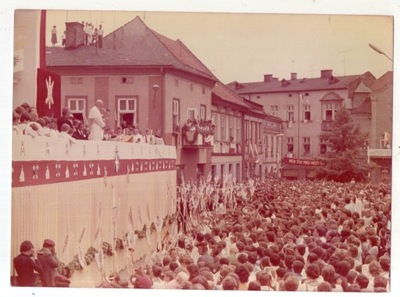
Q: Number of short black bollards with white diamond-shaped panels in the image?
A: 0